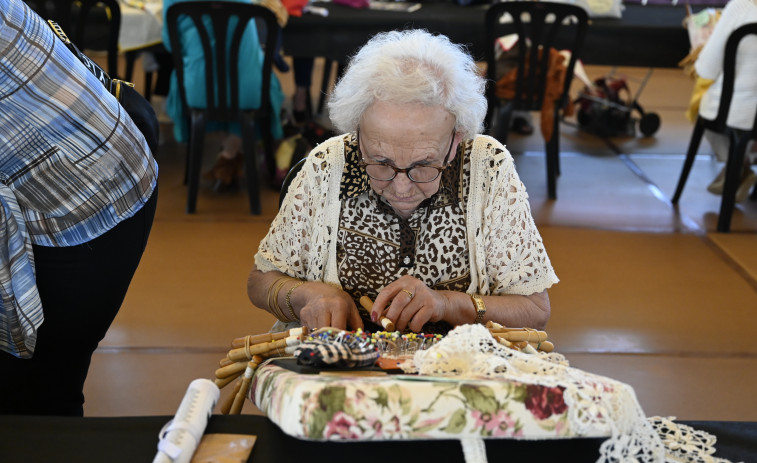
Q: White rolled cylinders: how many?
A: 1